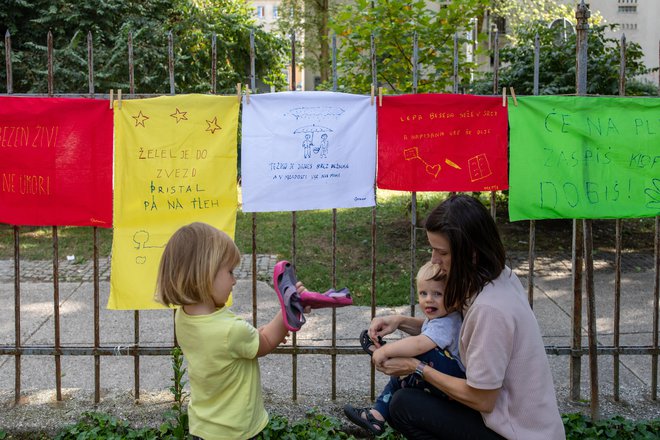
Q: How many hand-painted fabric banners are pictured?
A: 5